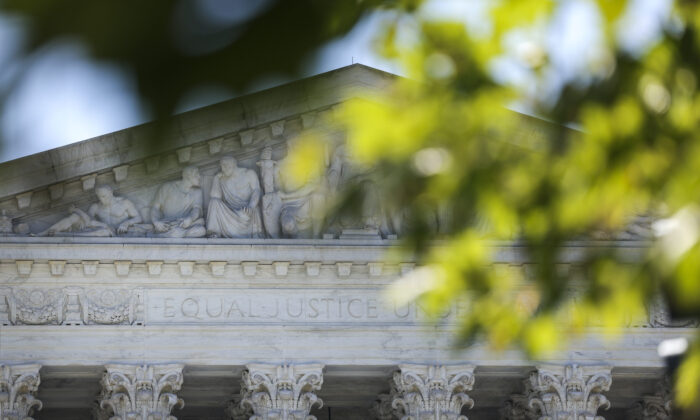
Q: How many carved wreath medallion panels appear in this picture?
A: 2